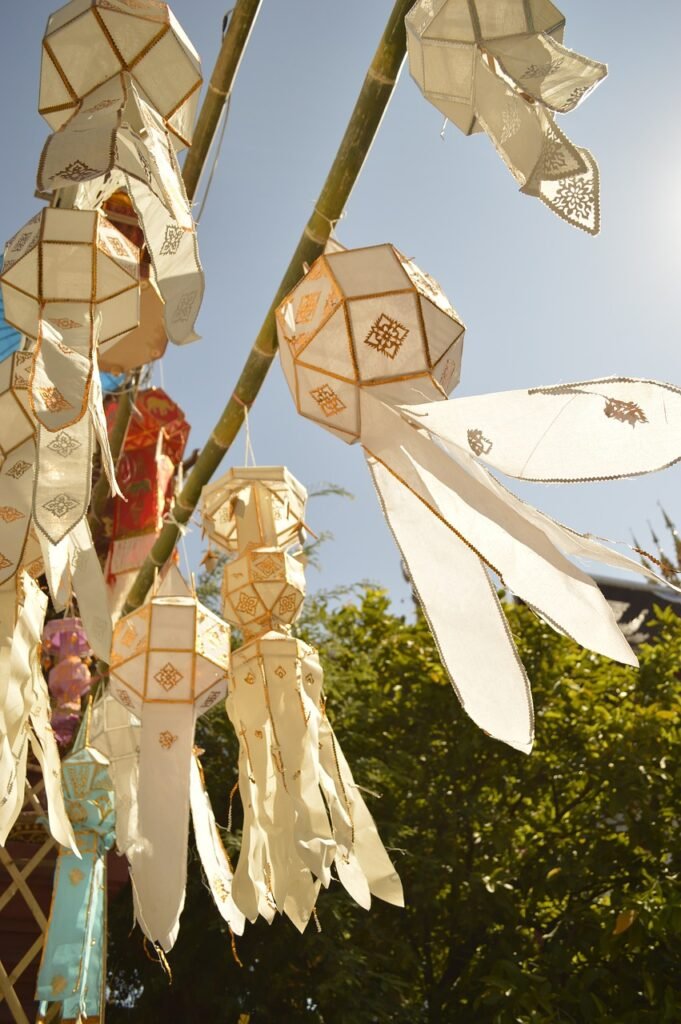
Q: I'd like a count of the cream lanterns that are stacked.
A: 3